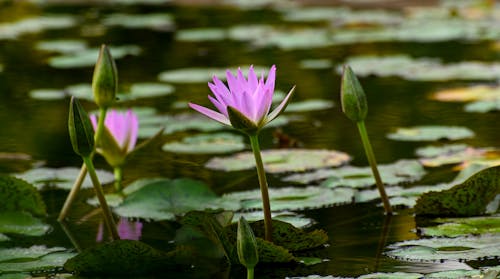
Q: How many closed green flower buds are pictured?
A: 4